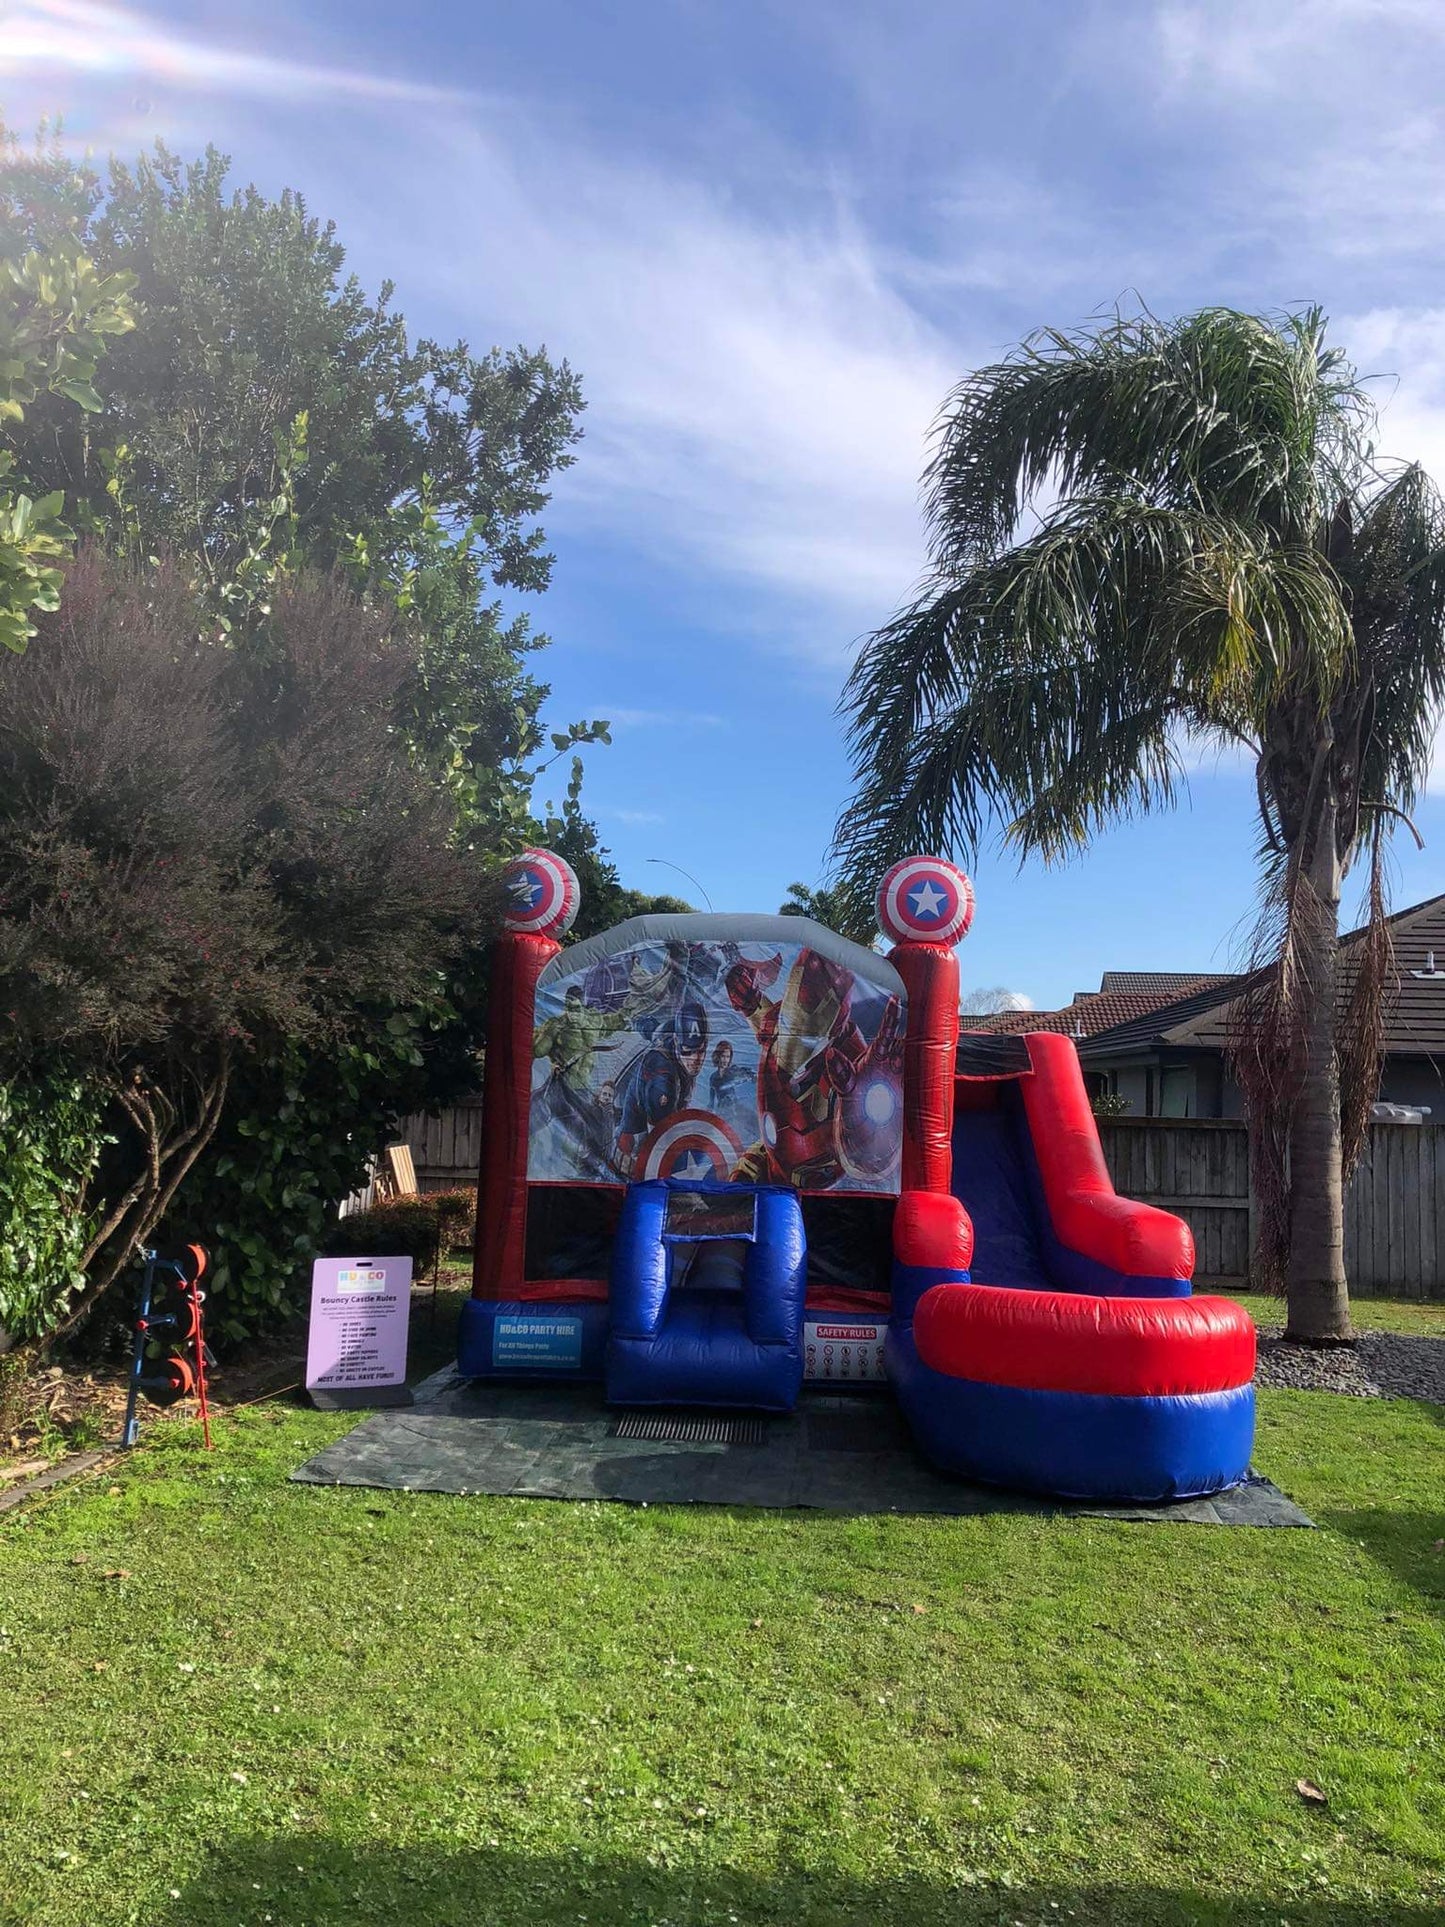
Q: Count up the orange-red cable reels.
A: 3